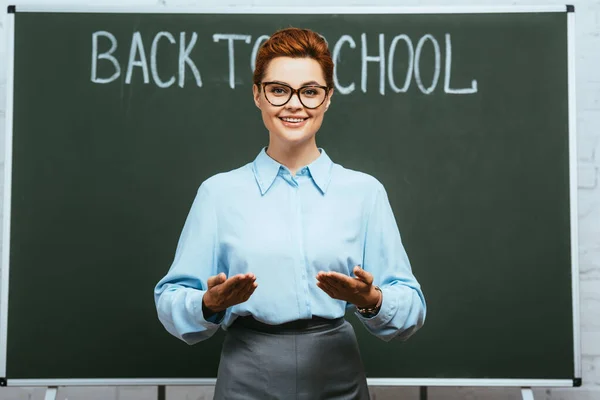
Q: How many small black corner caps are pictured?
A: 4